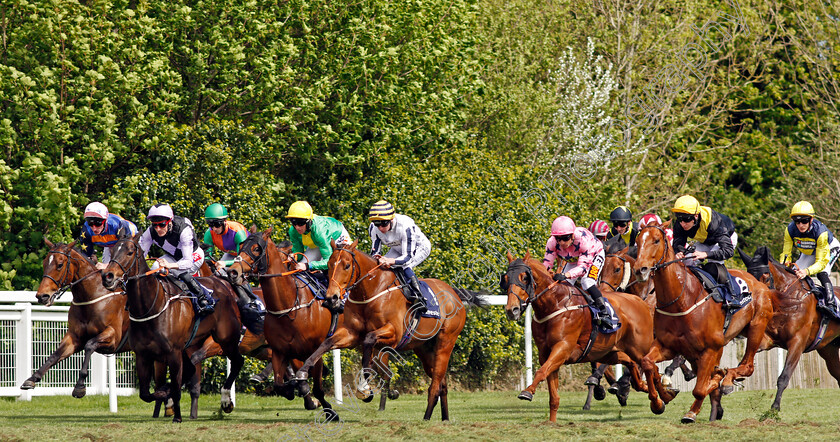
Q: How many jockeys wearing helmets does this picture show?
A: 11